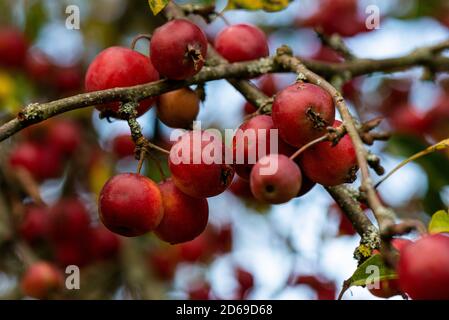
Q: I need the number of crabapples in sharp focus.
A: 11